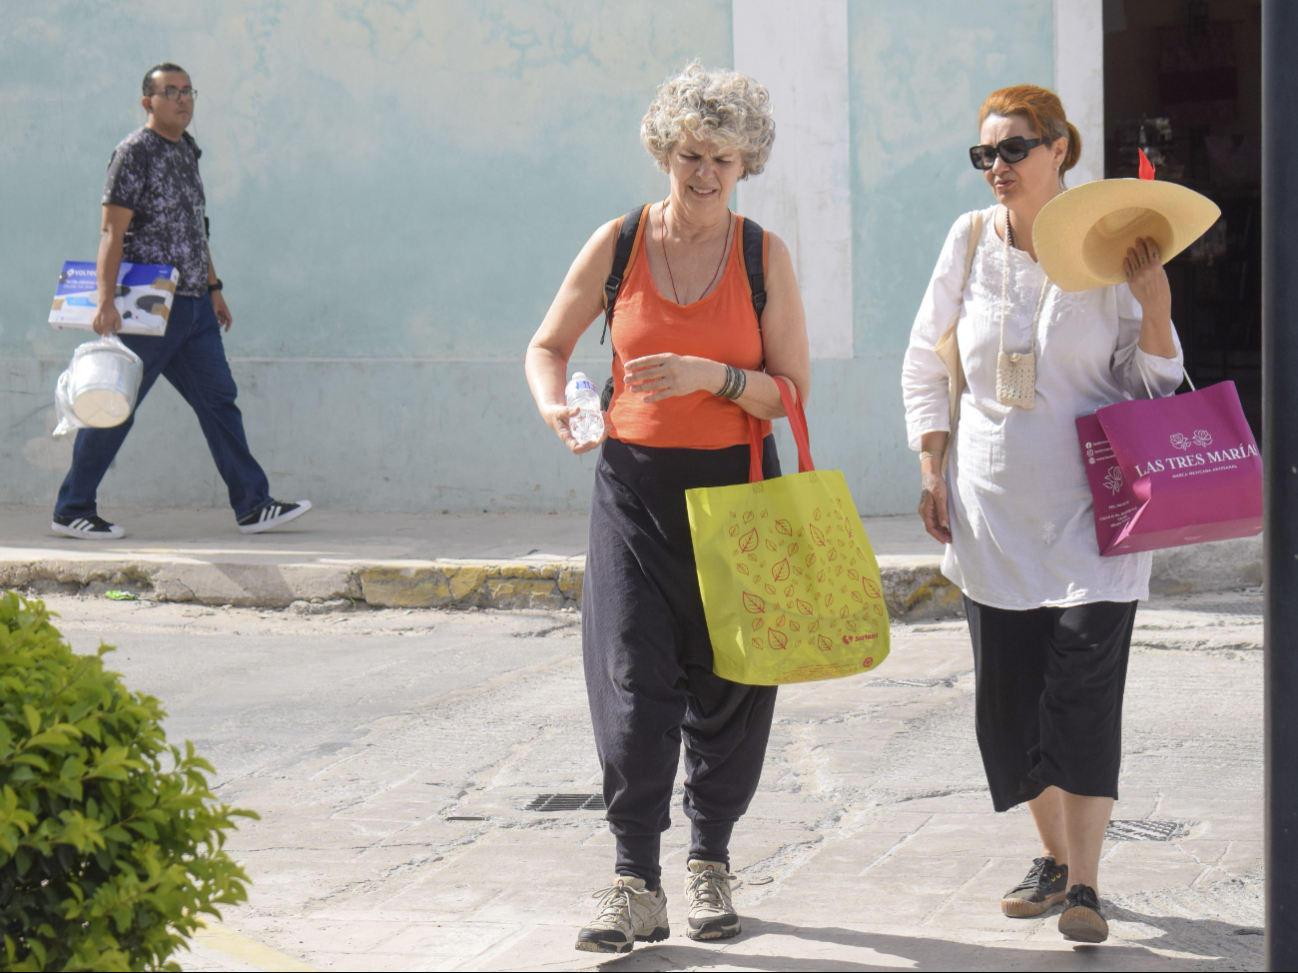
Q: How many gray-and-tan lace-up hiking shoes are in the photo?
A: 2